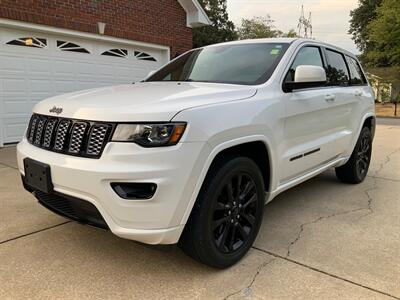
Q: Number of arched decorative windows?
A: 4